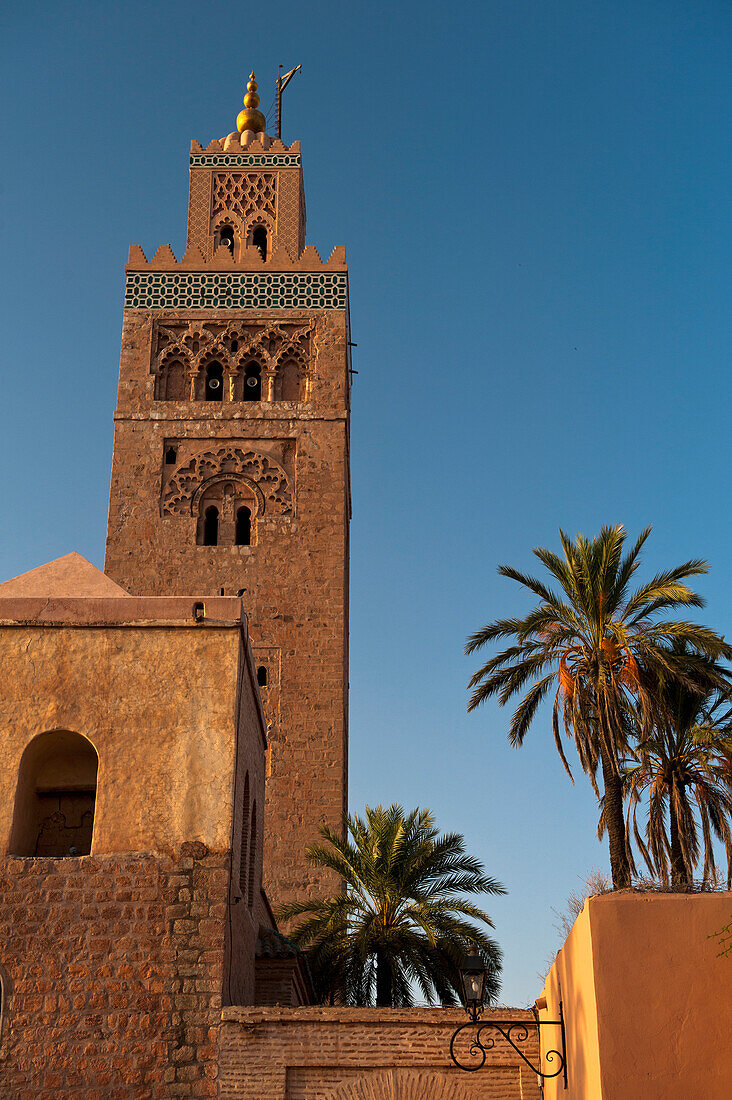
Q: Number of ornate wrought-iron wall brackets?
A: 1